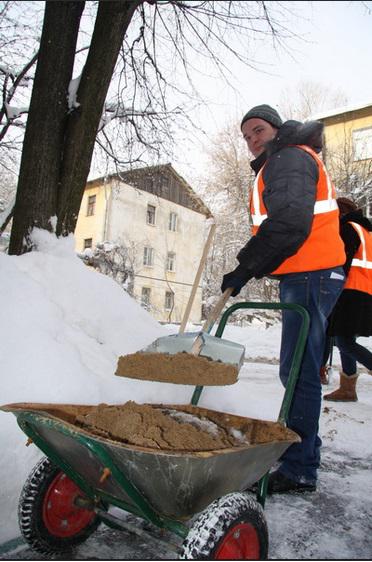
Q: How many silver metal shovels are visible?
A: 1